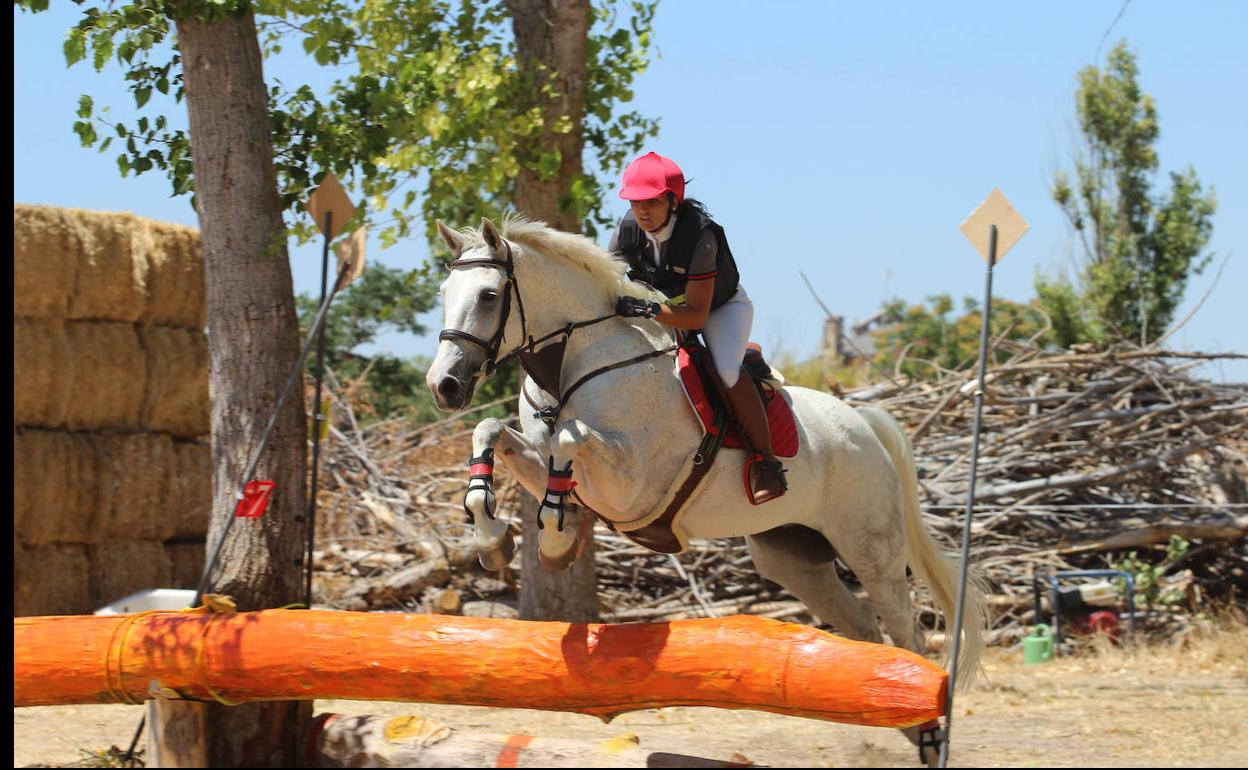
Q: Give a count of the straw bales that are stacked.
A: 12